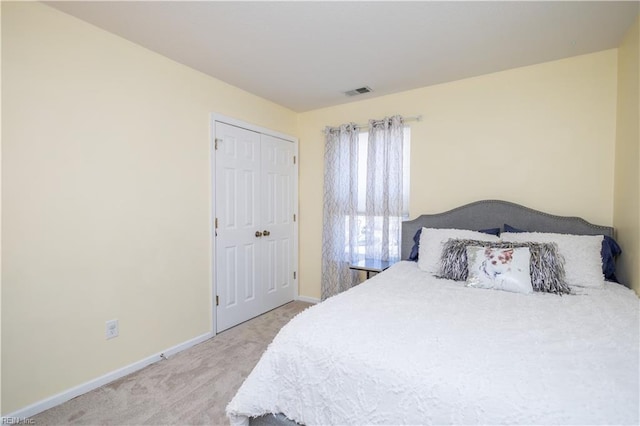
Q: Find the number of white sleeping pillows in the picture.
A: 2